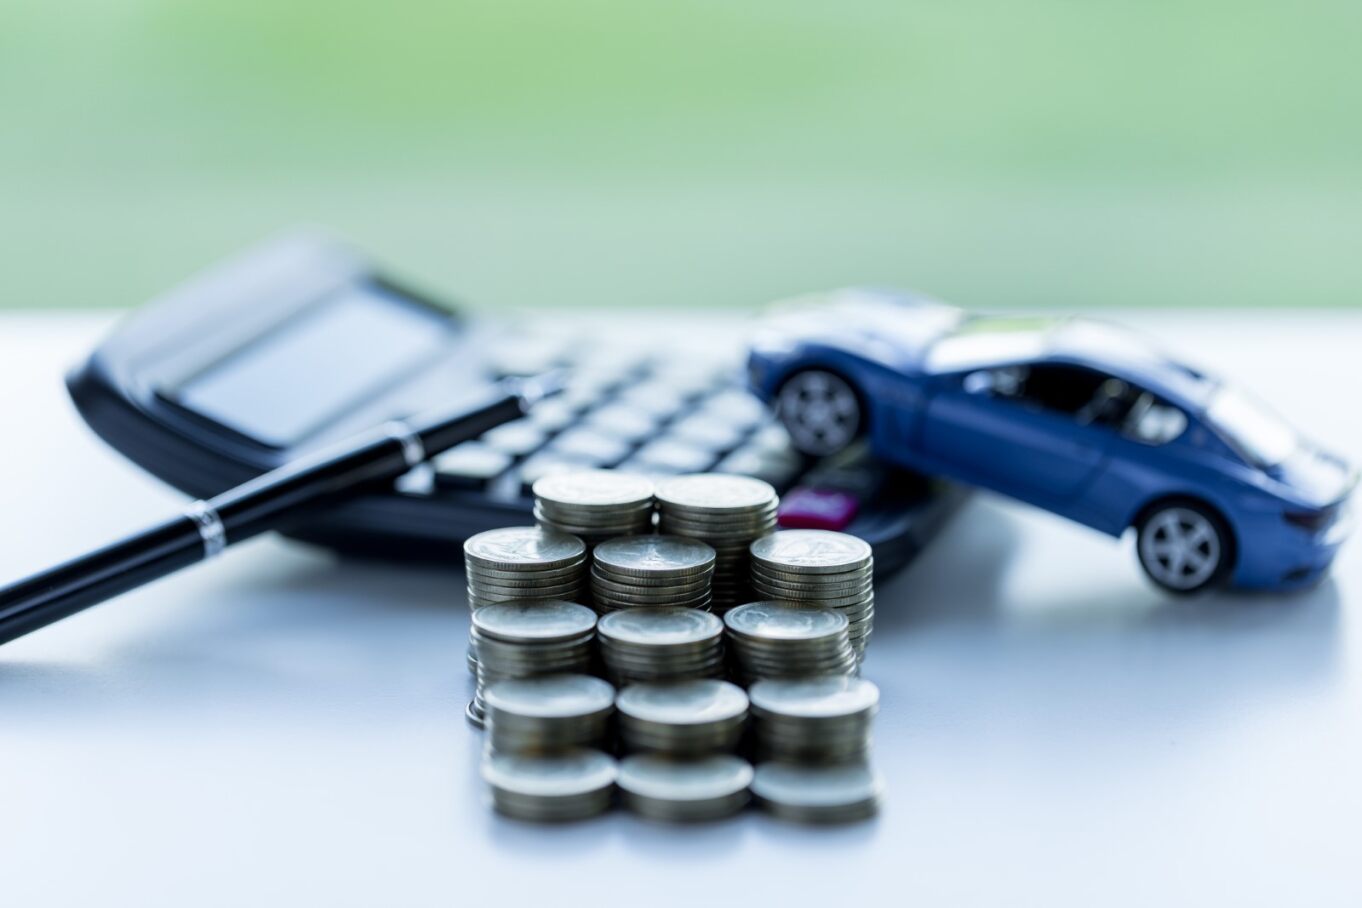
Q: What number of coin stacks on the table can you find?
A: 14